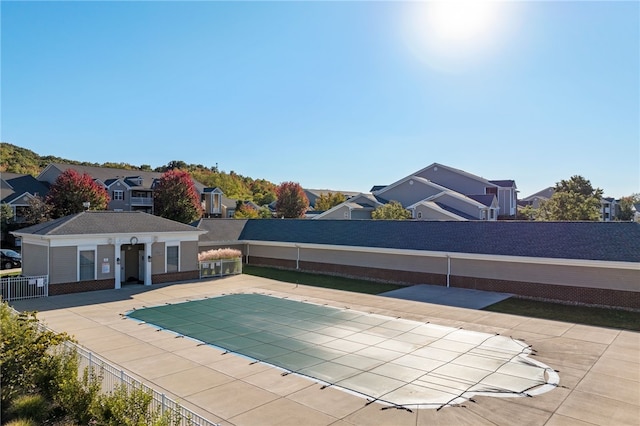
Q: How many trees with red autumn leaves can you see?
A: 3